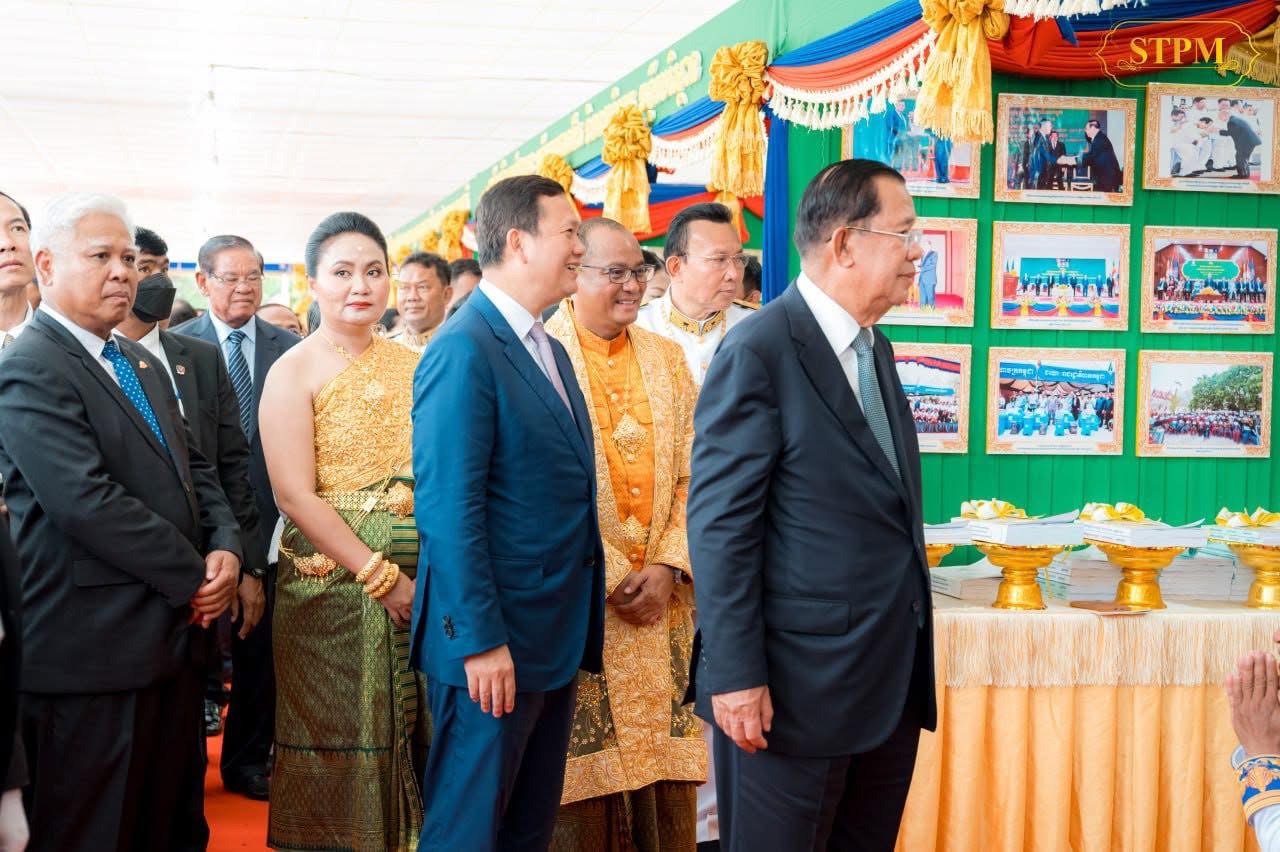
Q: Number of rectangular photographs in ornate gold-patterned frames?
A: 9